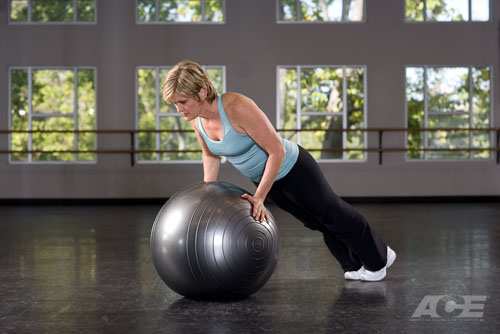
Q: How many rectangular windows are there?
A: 8